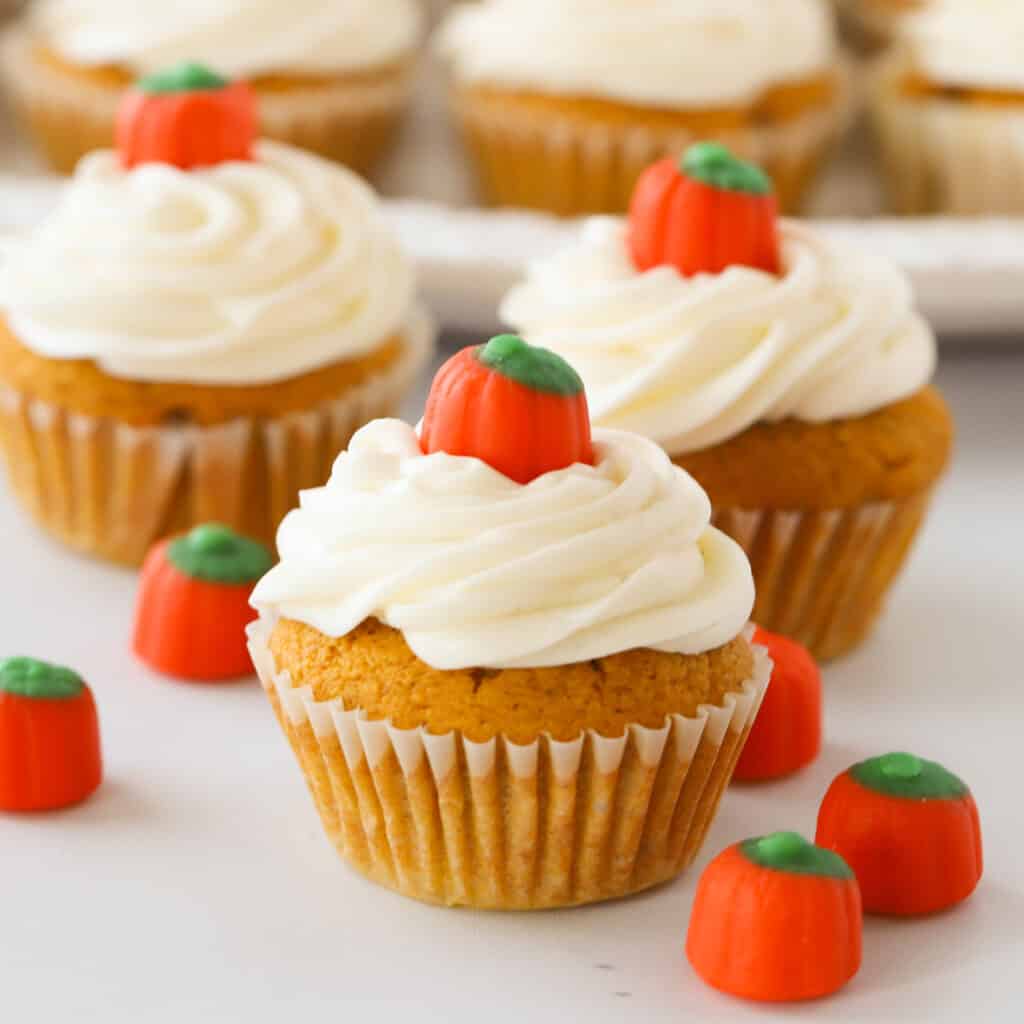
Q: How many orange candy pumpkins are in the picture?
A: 8